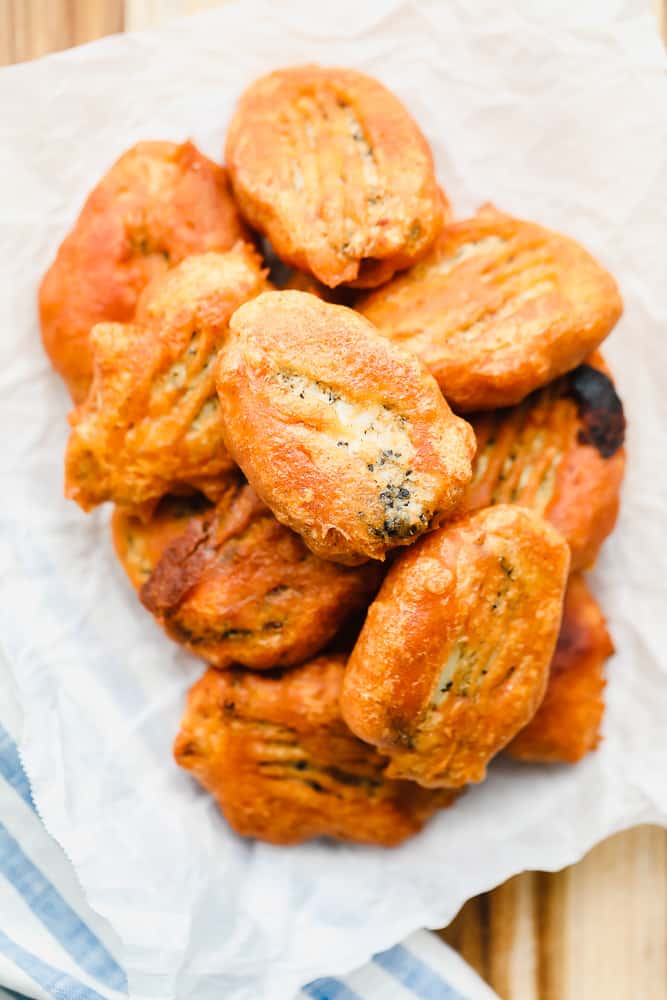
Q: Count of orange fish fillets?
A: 11